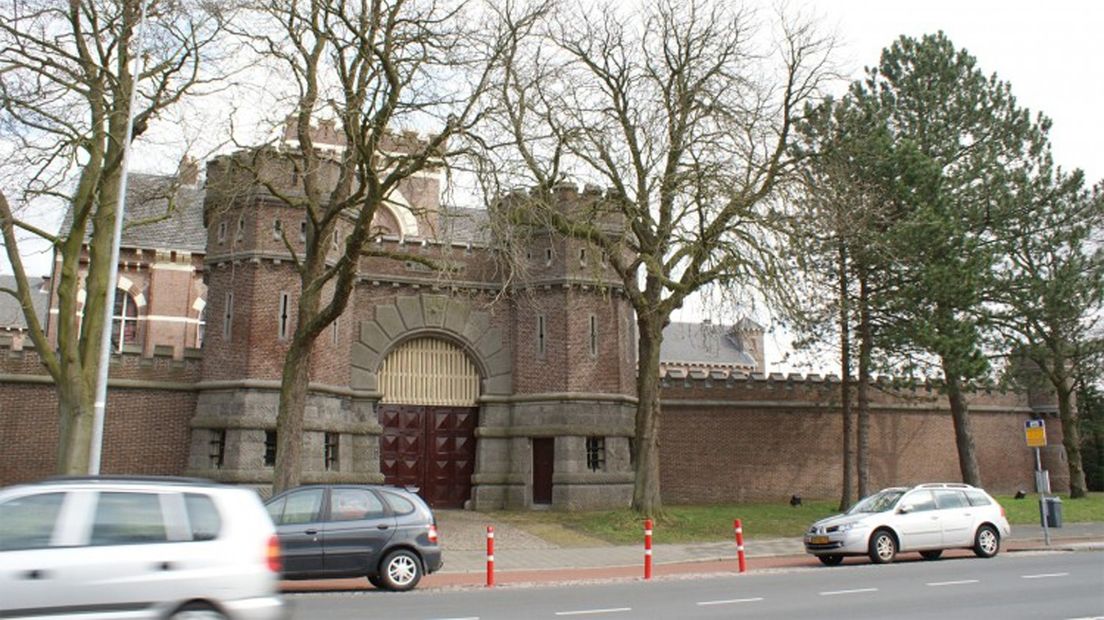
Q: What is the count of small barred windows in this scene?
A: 4